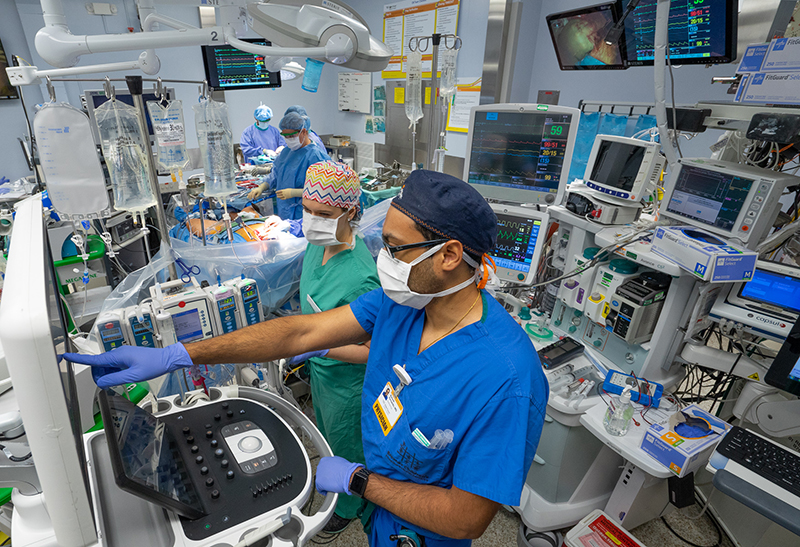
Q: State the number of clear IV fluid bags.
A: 5